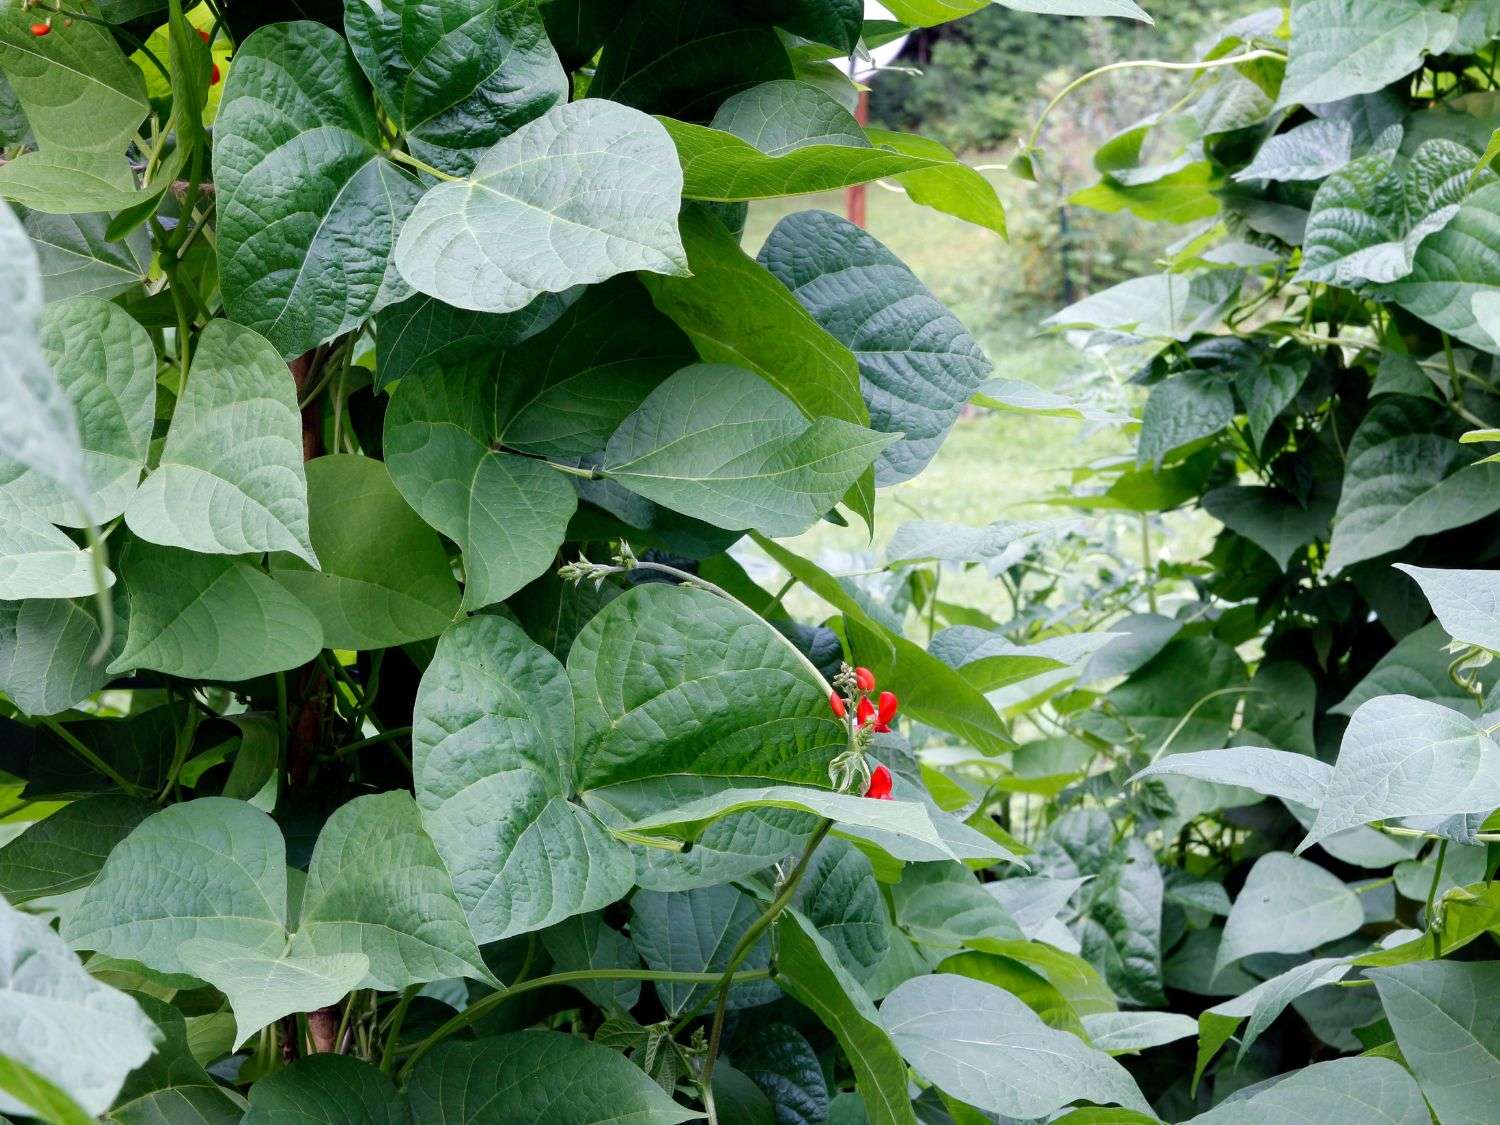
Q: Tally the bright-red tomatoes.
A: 0